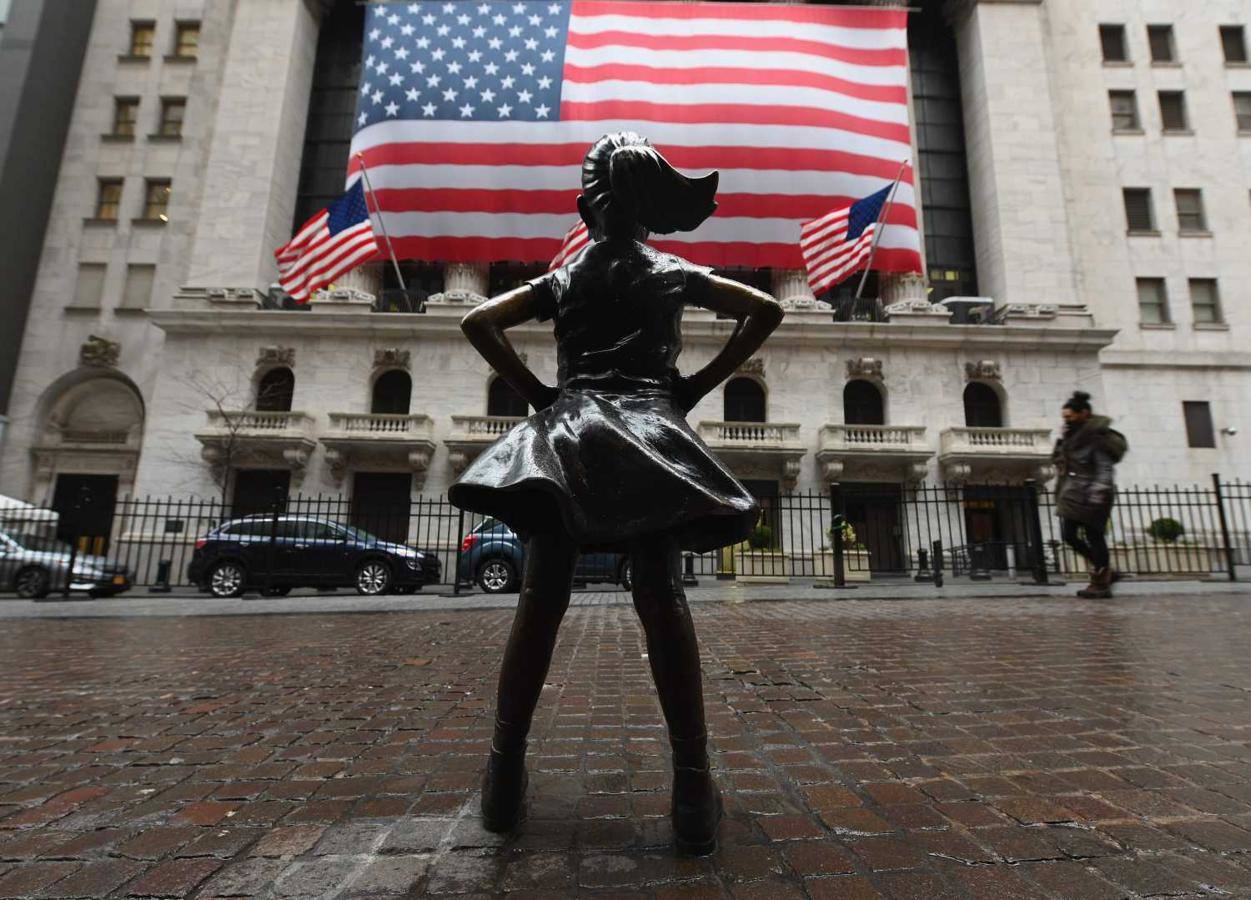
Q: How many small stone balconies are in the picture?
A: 6